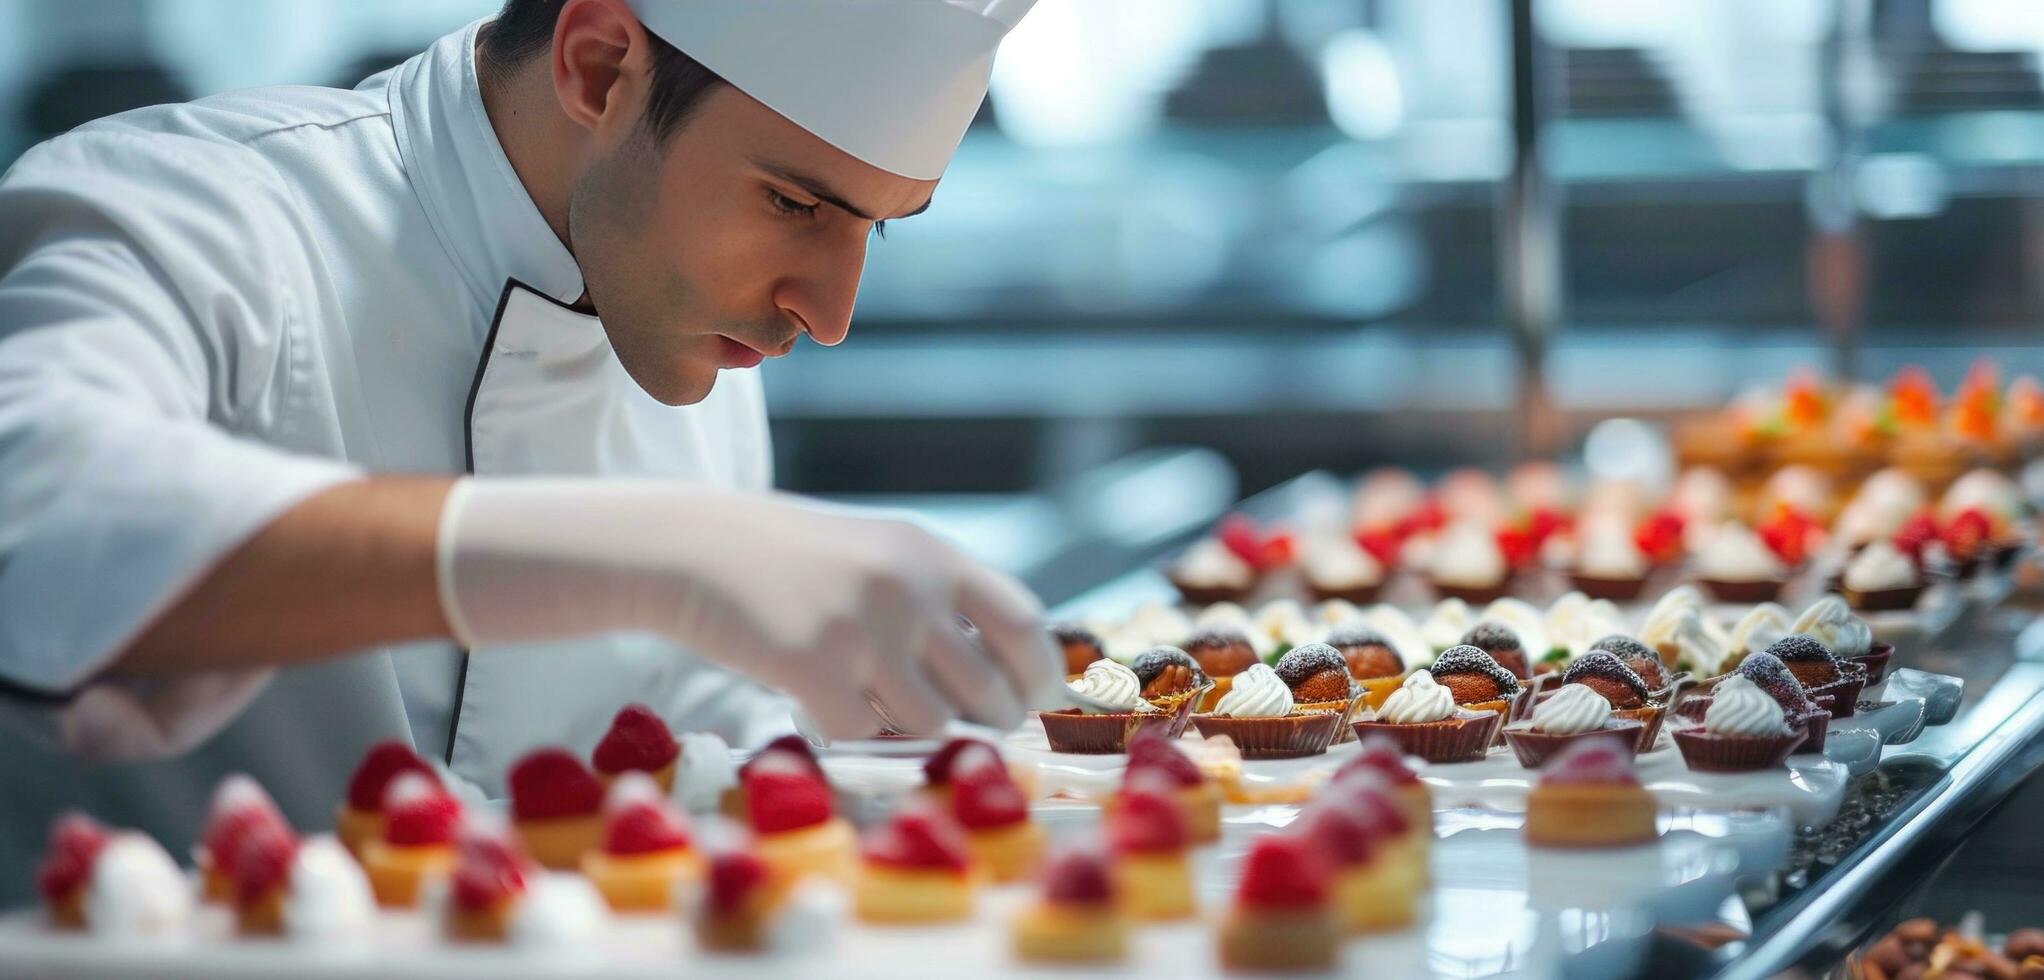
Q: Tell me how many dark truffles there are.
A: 11